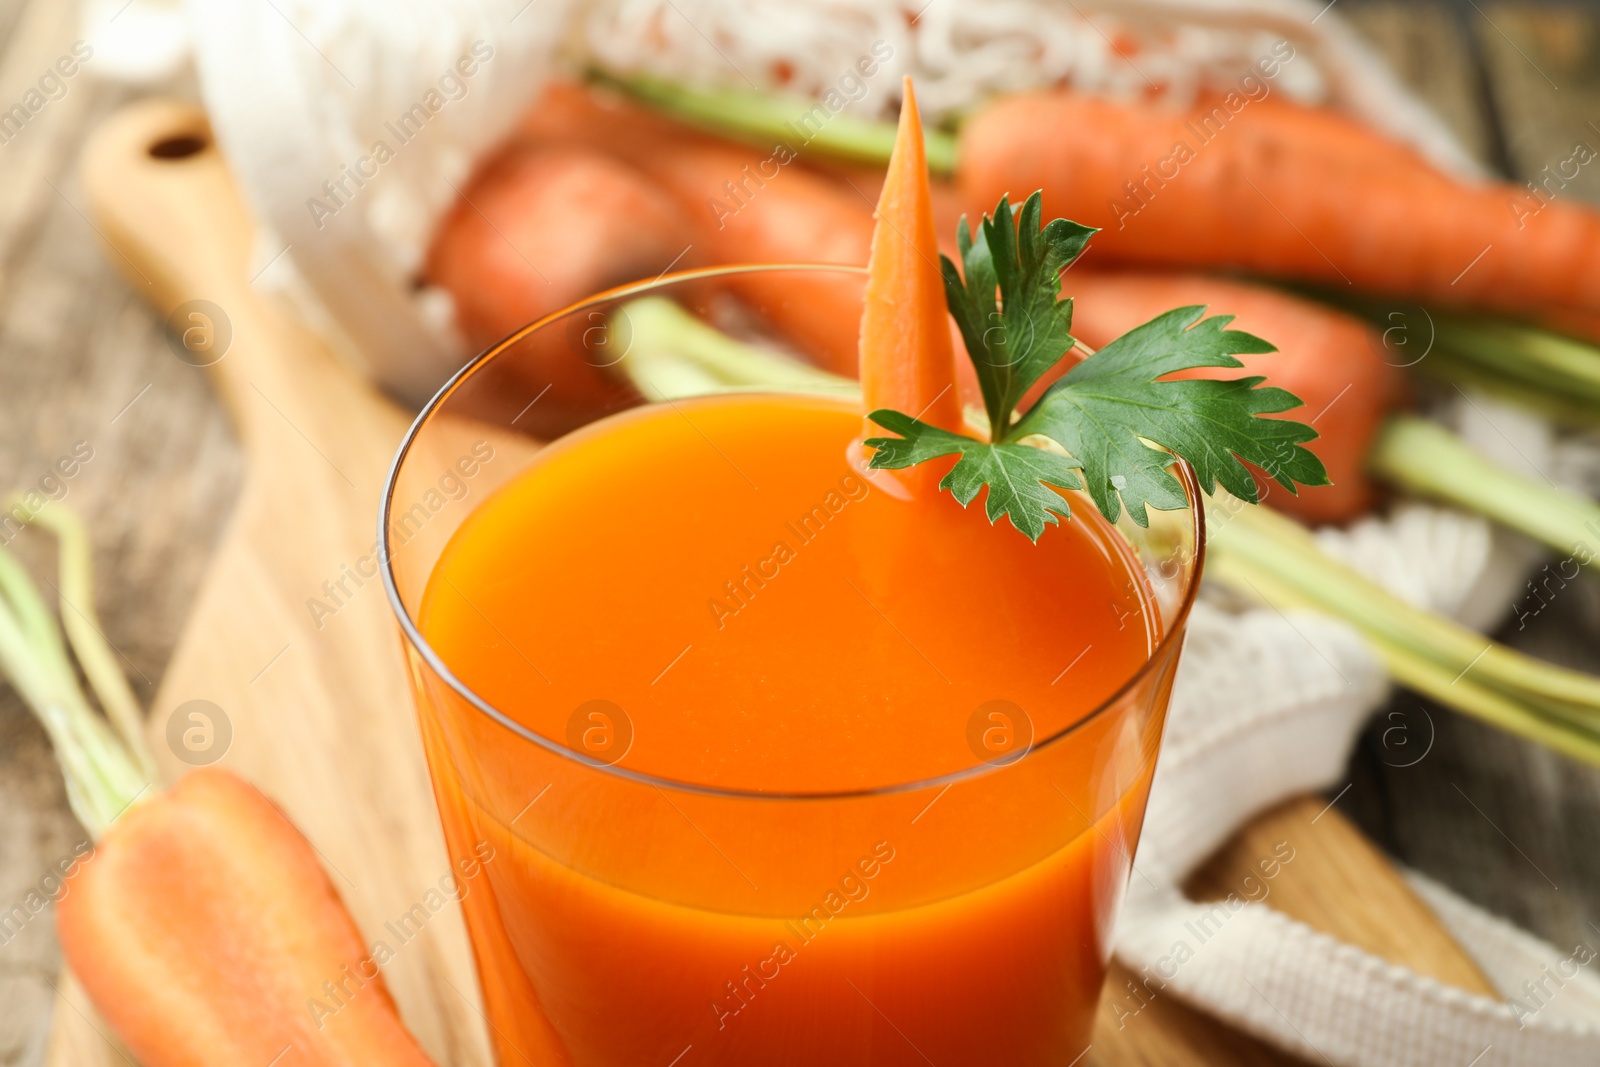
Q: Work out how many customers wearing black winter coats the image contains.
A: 0